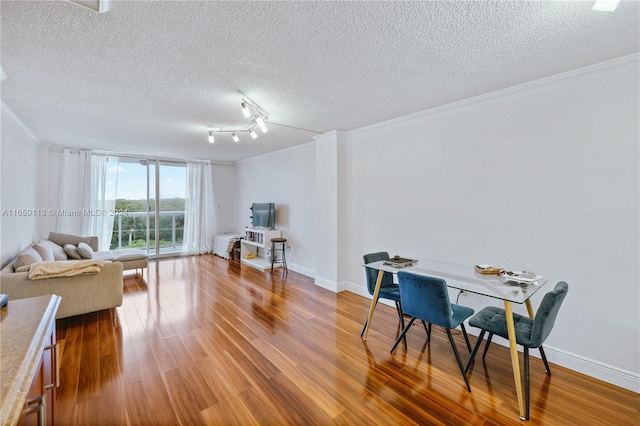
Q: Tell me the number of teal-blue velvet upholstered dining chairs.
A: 3